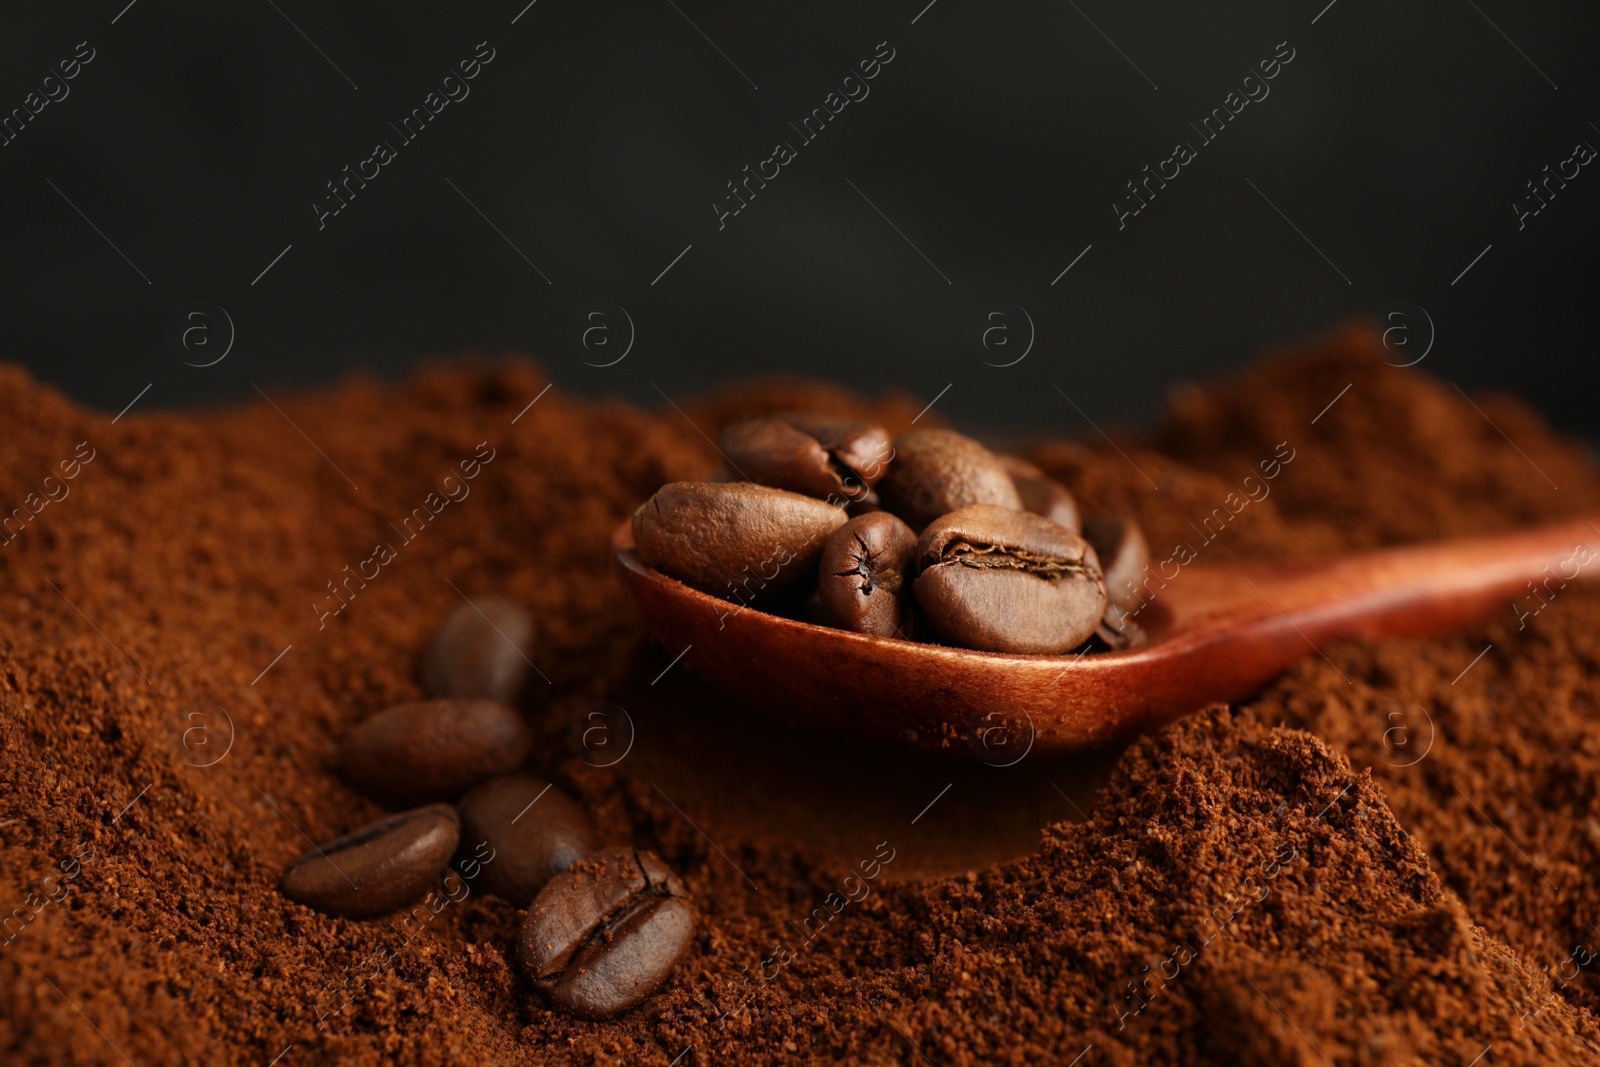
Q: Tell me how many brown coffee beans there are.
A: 13